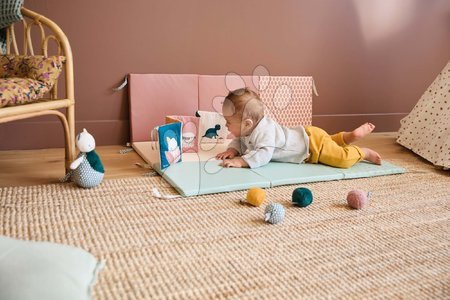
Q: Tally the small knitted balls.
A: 4